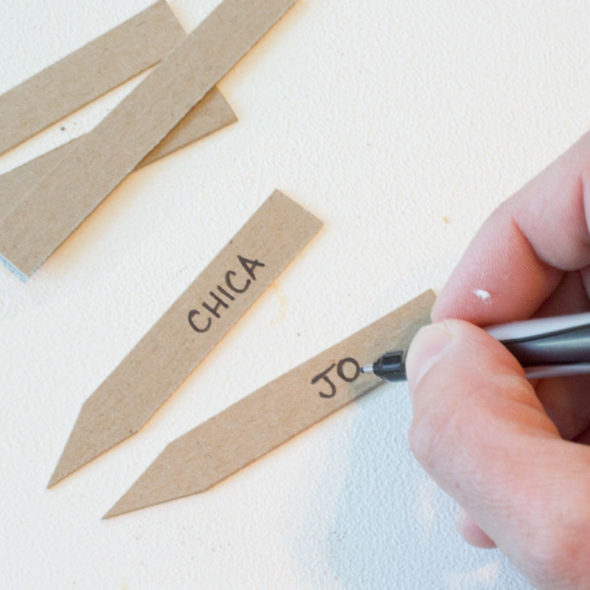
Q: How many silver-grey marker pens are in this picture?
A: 1